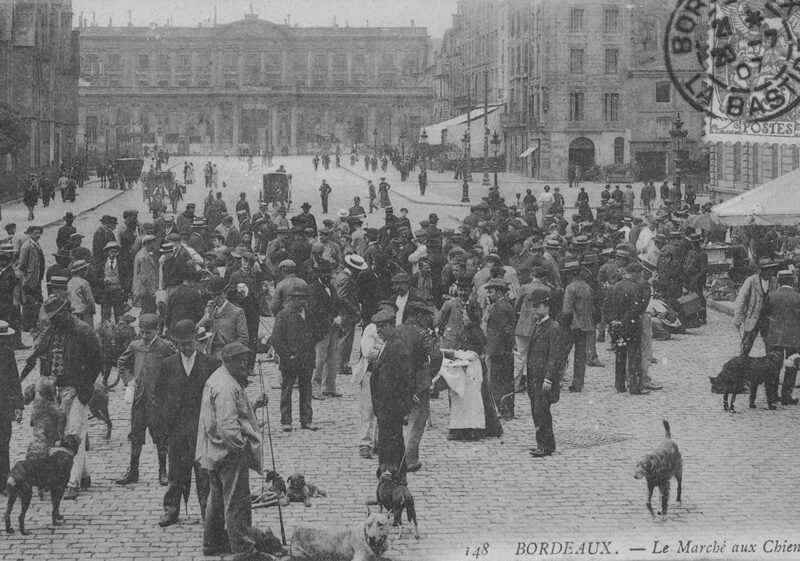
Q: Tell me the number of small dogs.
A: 2